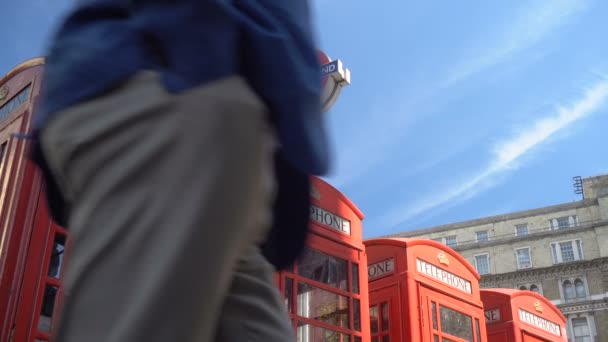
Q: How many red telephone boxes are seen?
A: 4